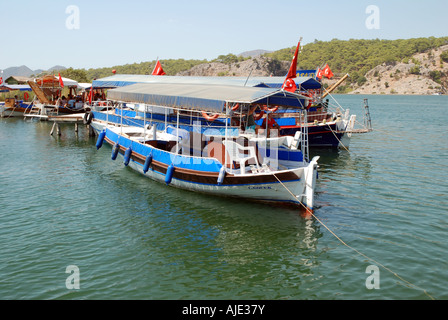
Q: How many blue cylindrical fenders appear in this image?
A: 6